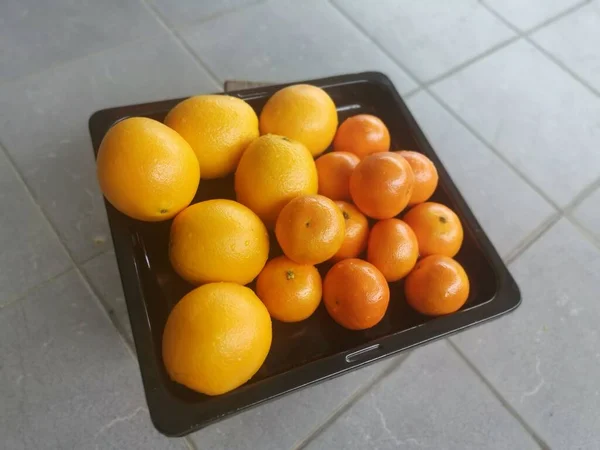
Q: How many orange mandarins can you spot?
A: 11